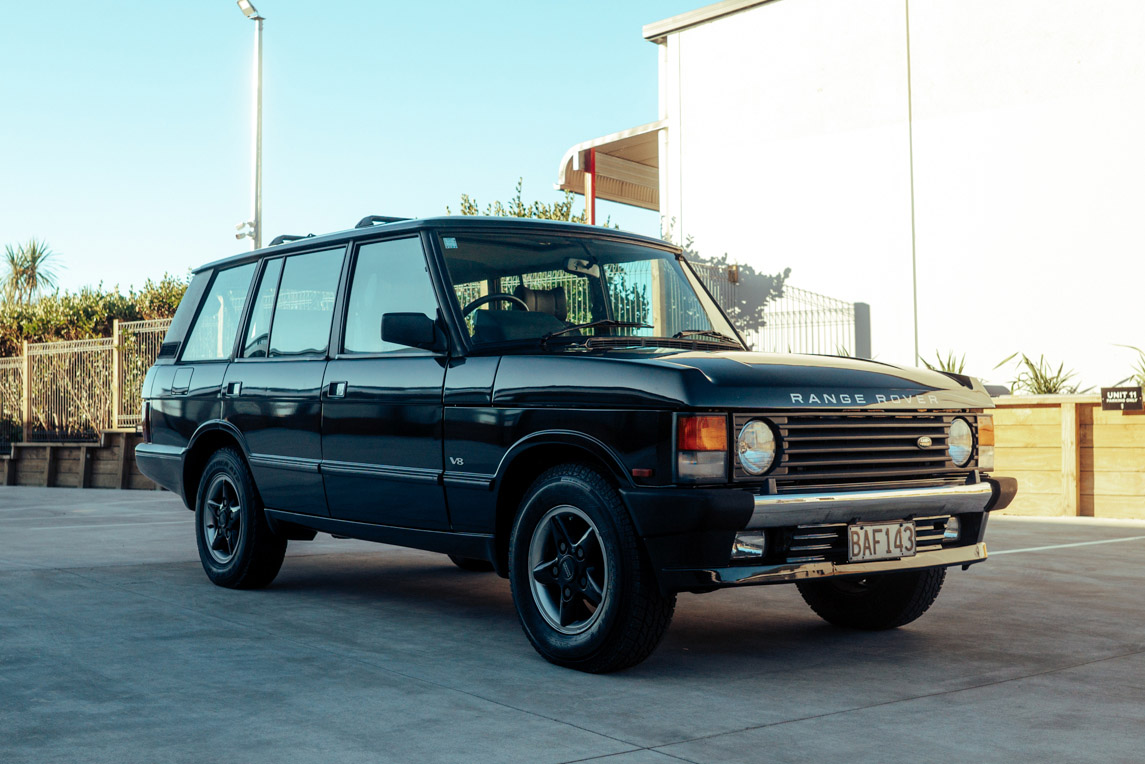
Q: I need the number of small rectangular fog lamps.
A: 2